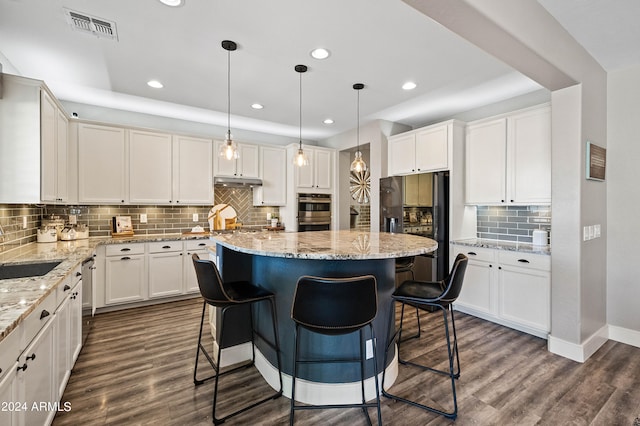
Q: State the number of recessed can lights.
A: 6